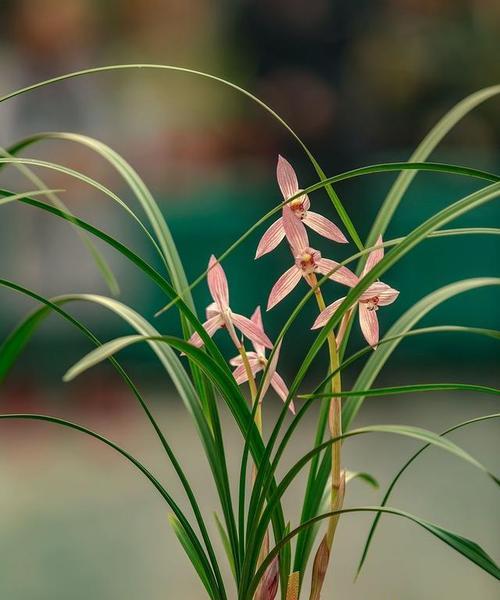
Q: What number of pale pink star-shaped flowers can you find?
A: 5